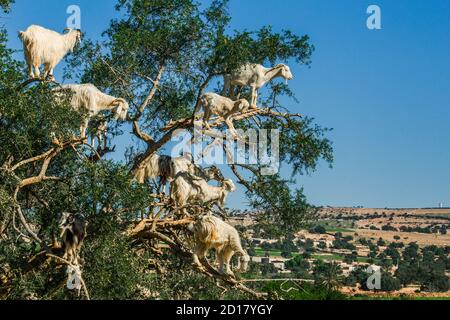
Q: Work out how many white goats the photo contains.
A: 6